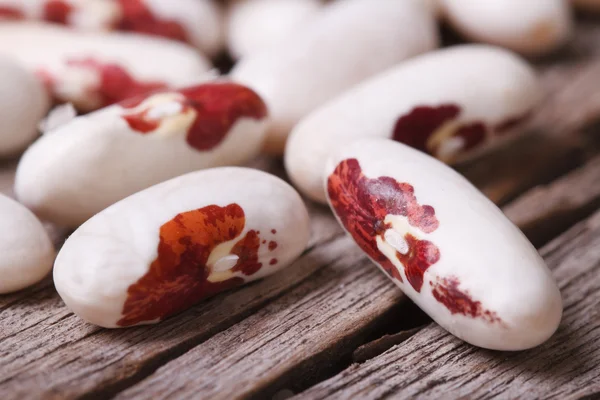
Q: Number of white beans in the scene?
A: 11